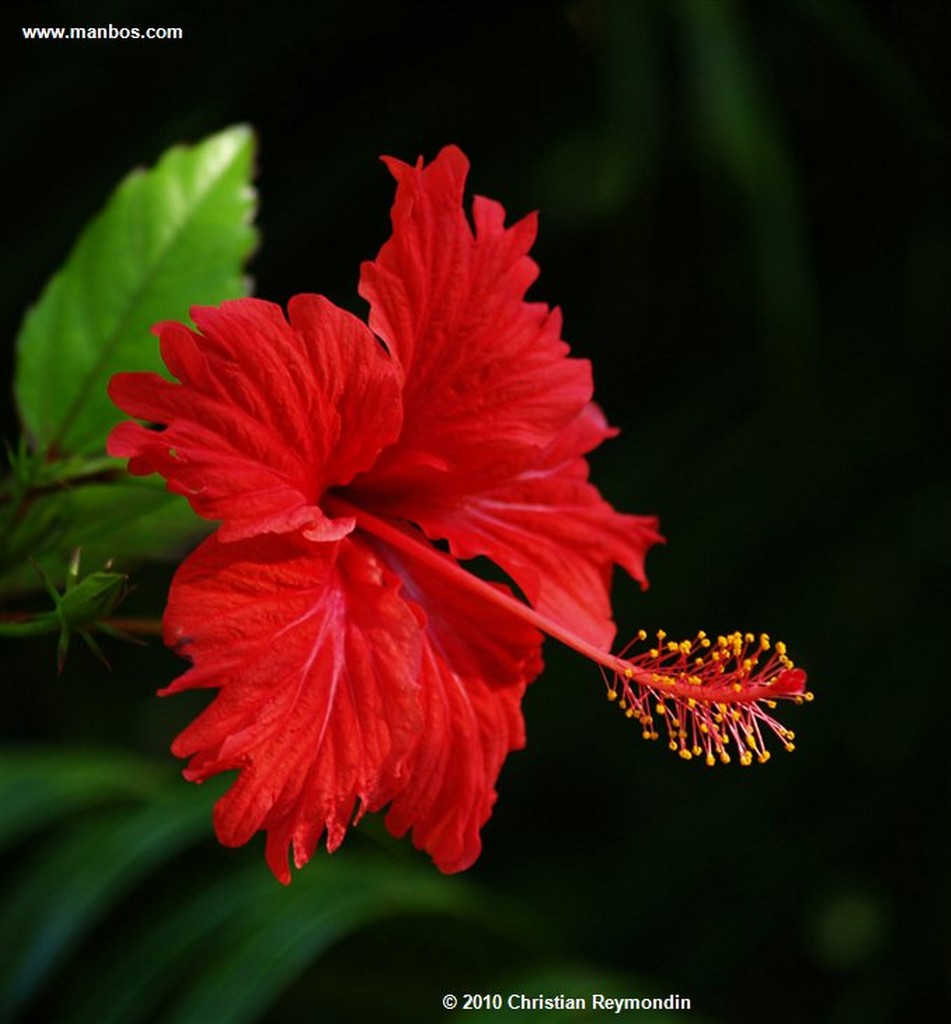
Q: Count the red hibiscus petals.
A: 5